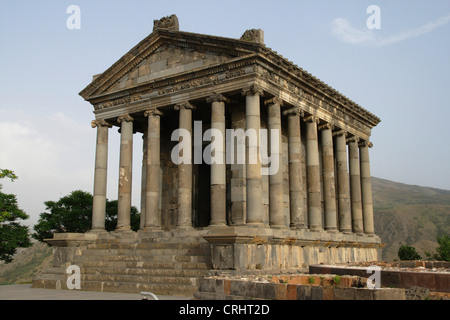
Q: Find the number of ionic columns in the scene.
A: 13